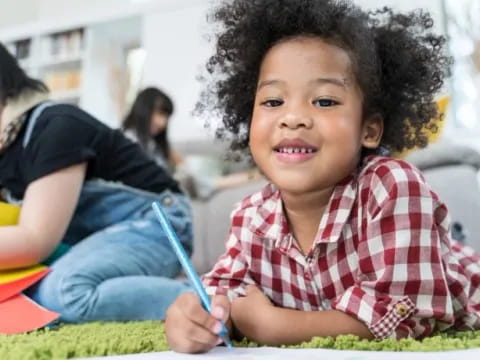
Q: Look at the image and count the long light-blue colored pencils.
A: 1